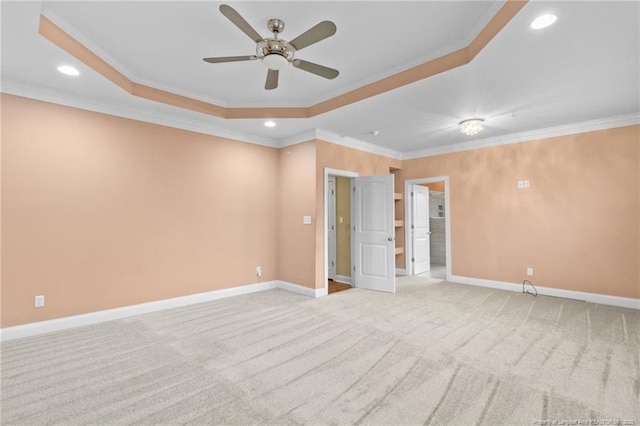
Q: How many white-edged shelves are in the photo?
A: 3